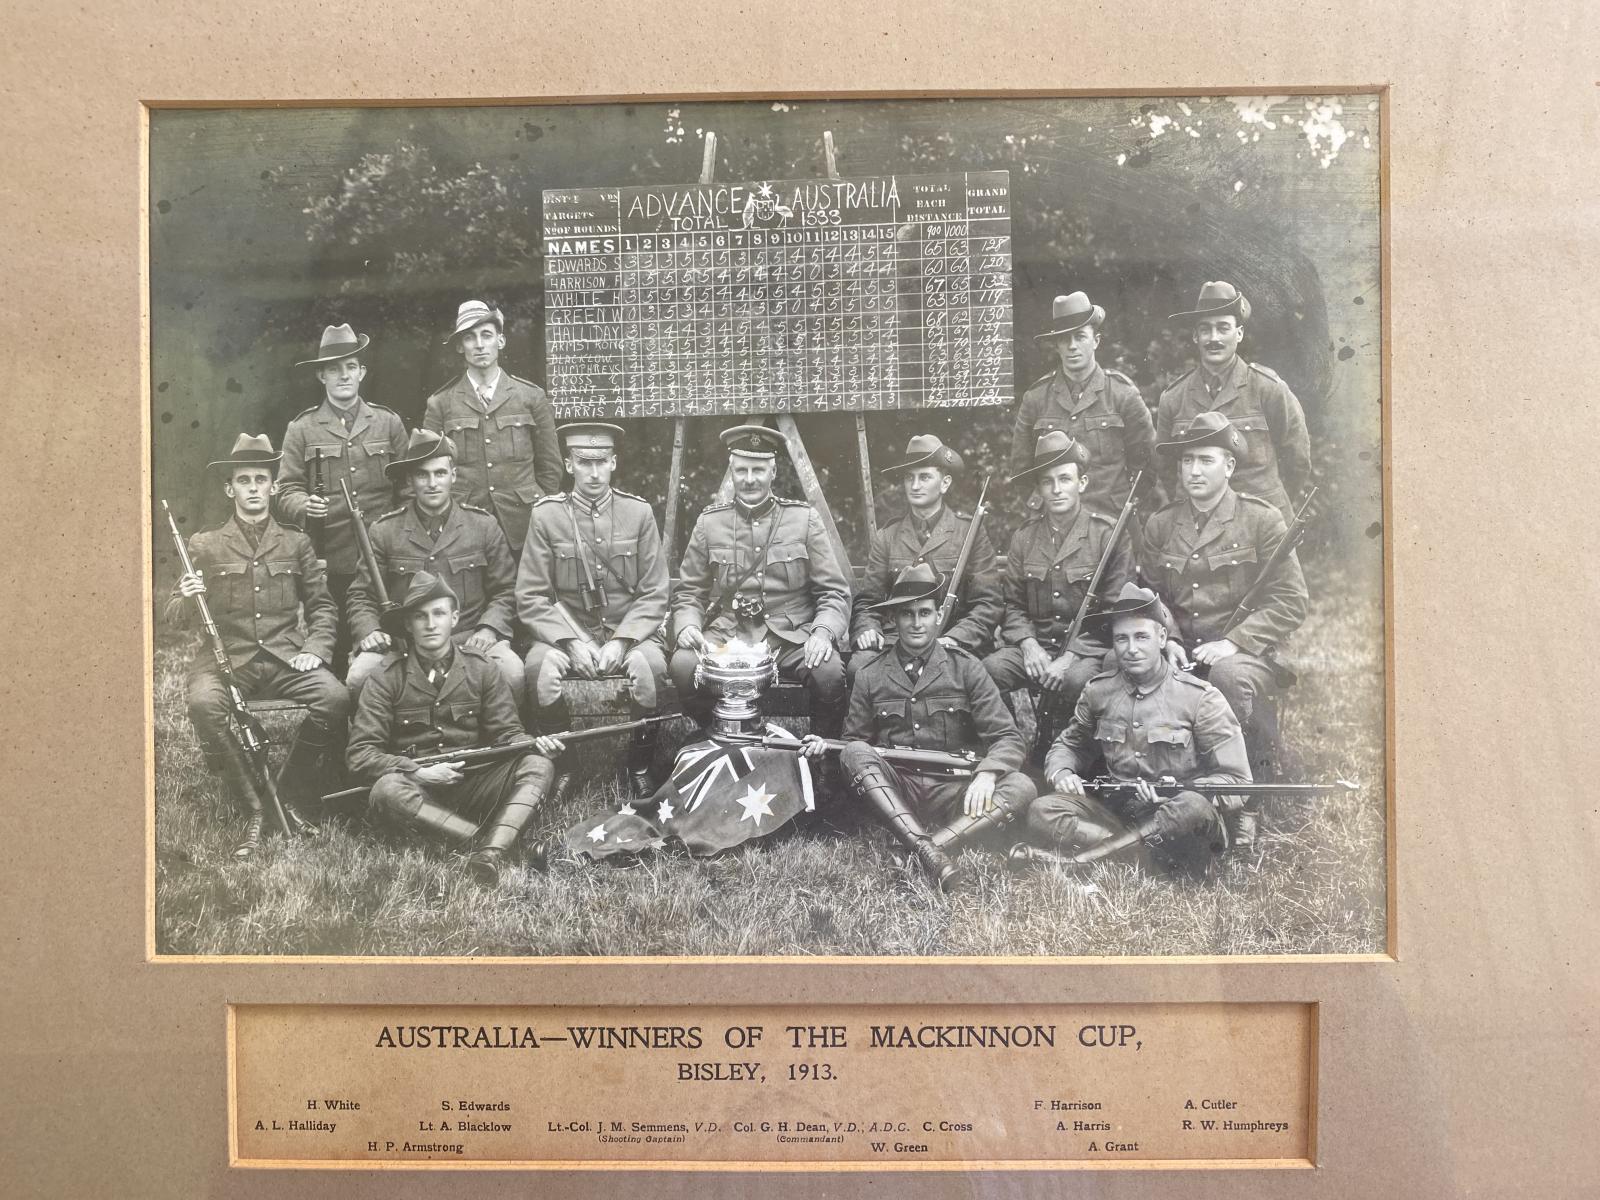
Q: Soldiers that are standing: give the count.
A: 4